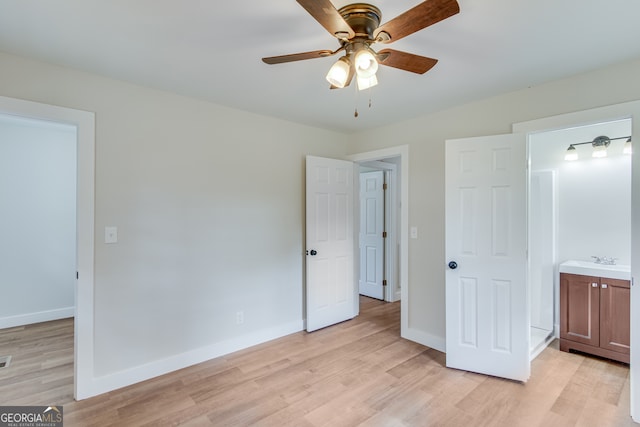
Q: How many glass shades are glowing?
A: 6